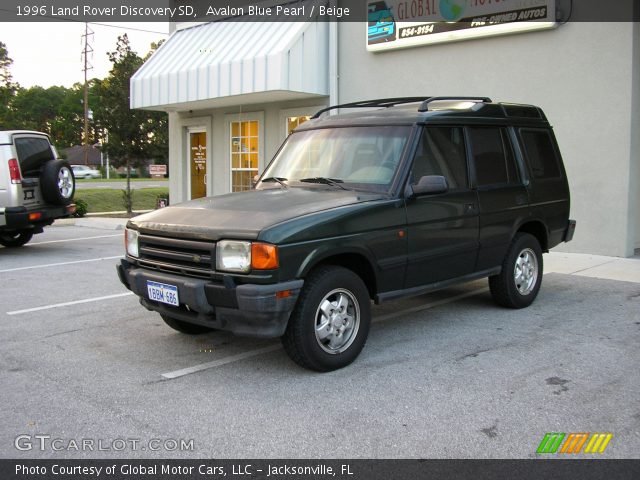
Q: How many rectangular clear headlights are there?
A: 2